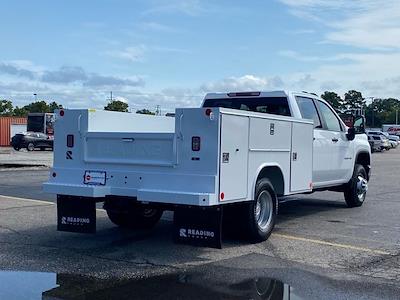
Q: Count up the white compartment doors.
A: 3